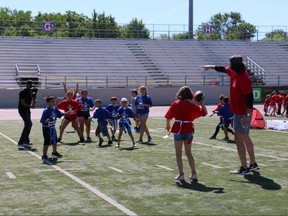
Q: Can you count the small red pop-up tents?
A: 1